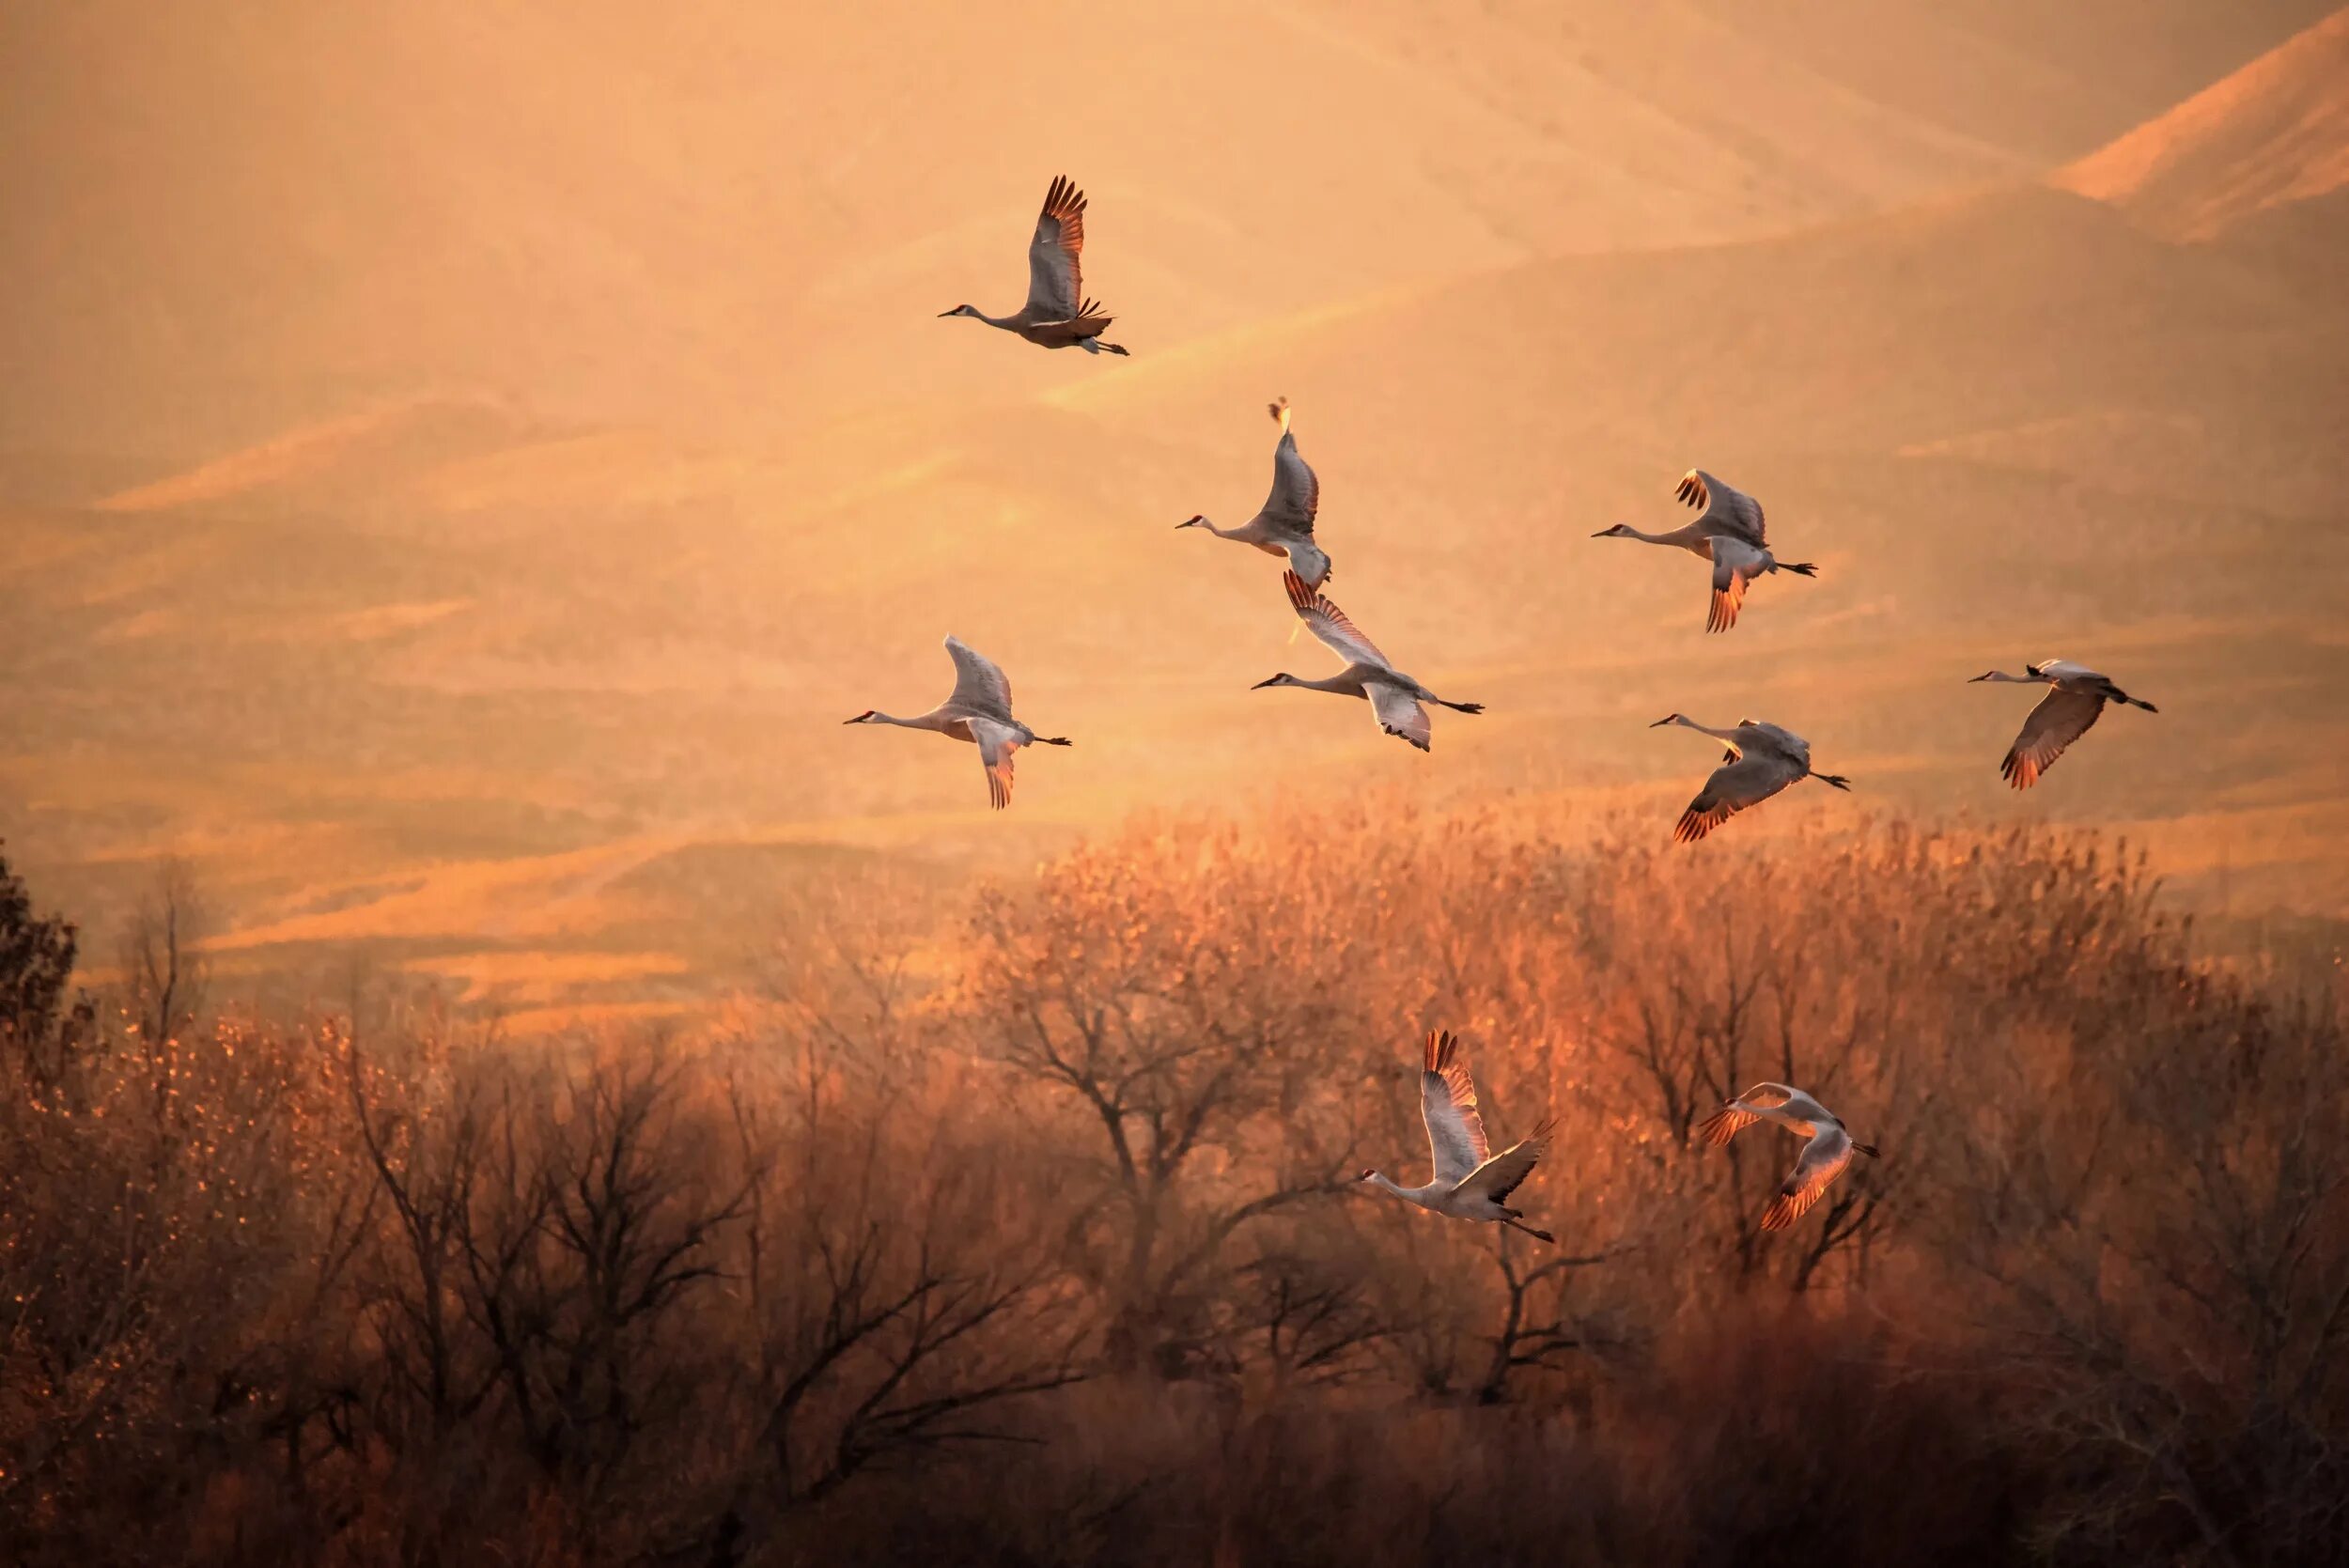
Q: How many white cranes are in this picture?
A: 9